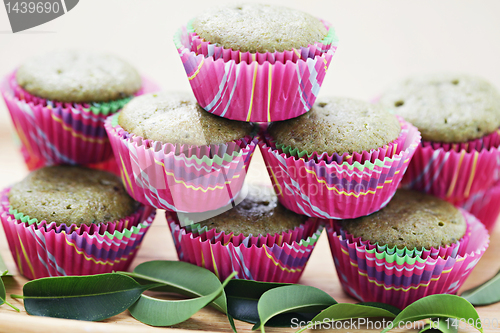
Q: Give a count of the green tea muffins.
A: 8